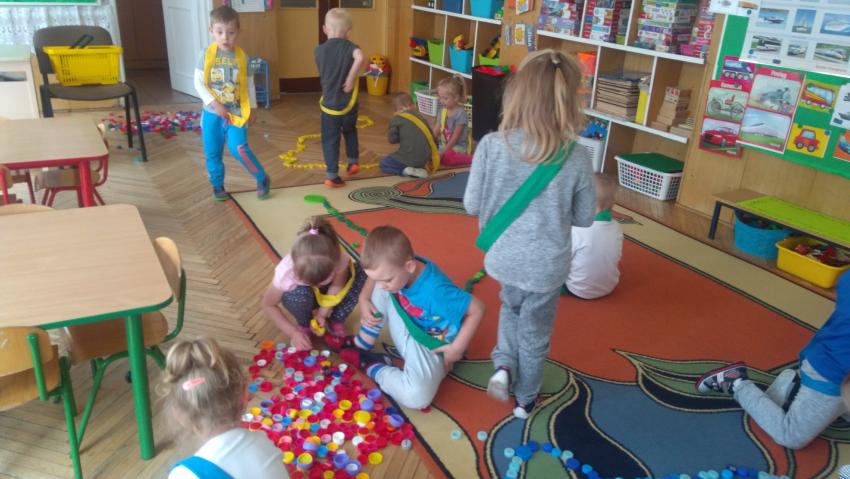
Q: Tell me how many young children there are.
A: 10